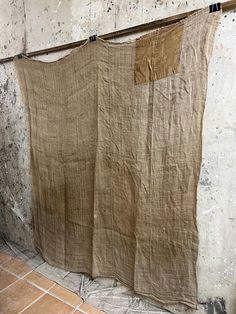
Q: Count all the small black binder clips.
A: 3